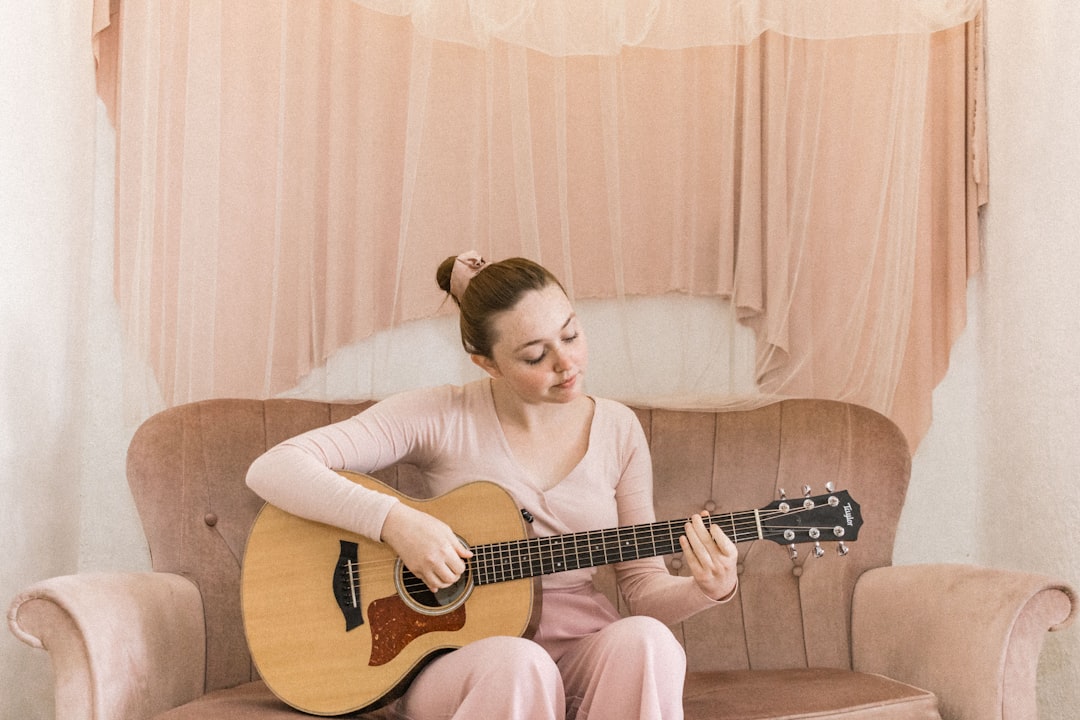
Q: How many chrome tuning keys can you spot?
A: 6